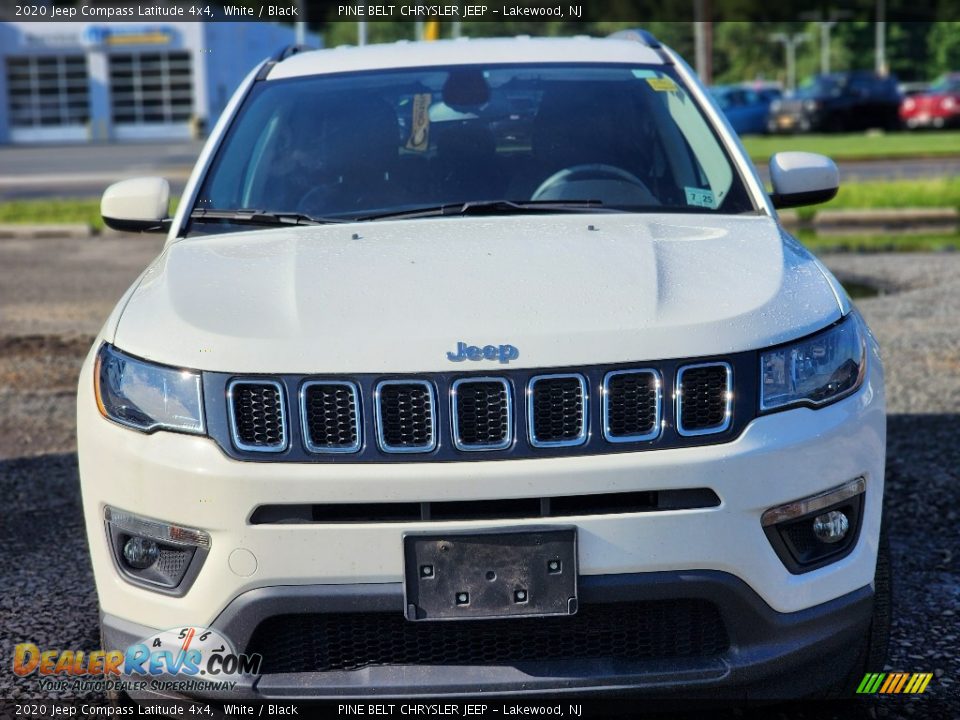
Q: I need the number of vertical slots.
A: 7